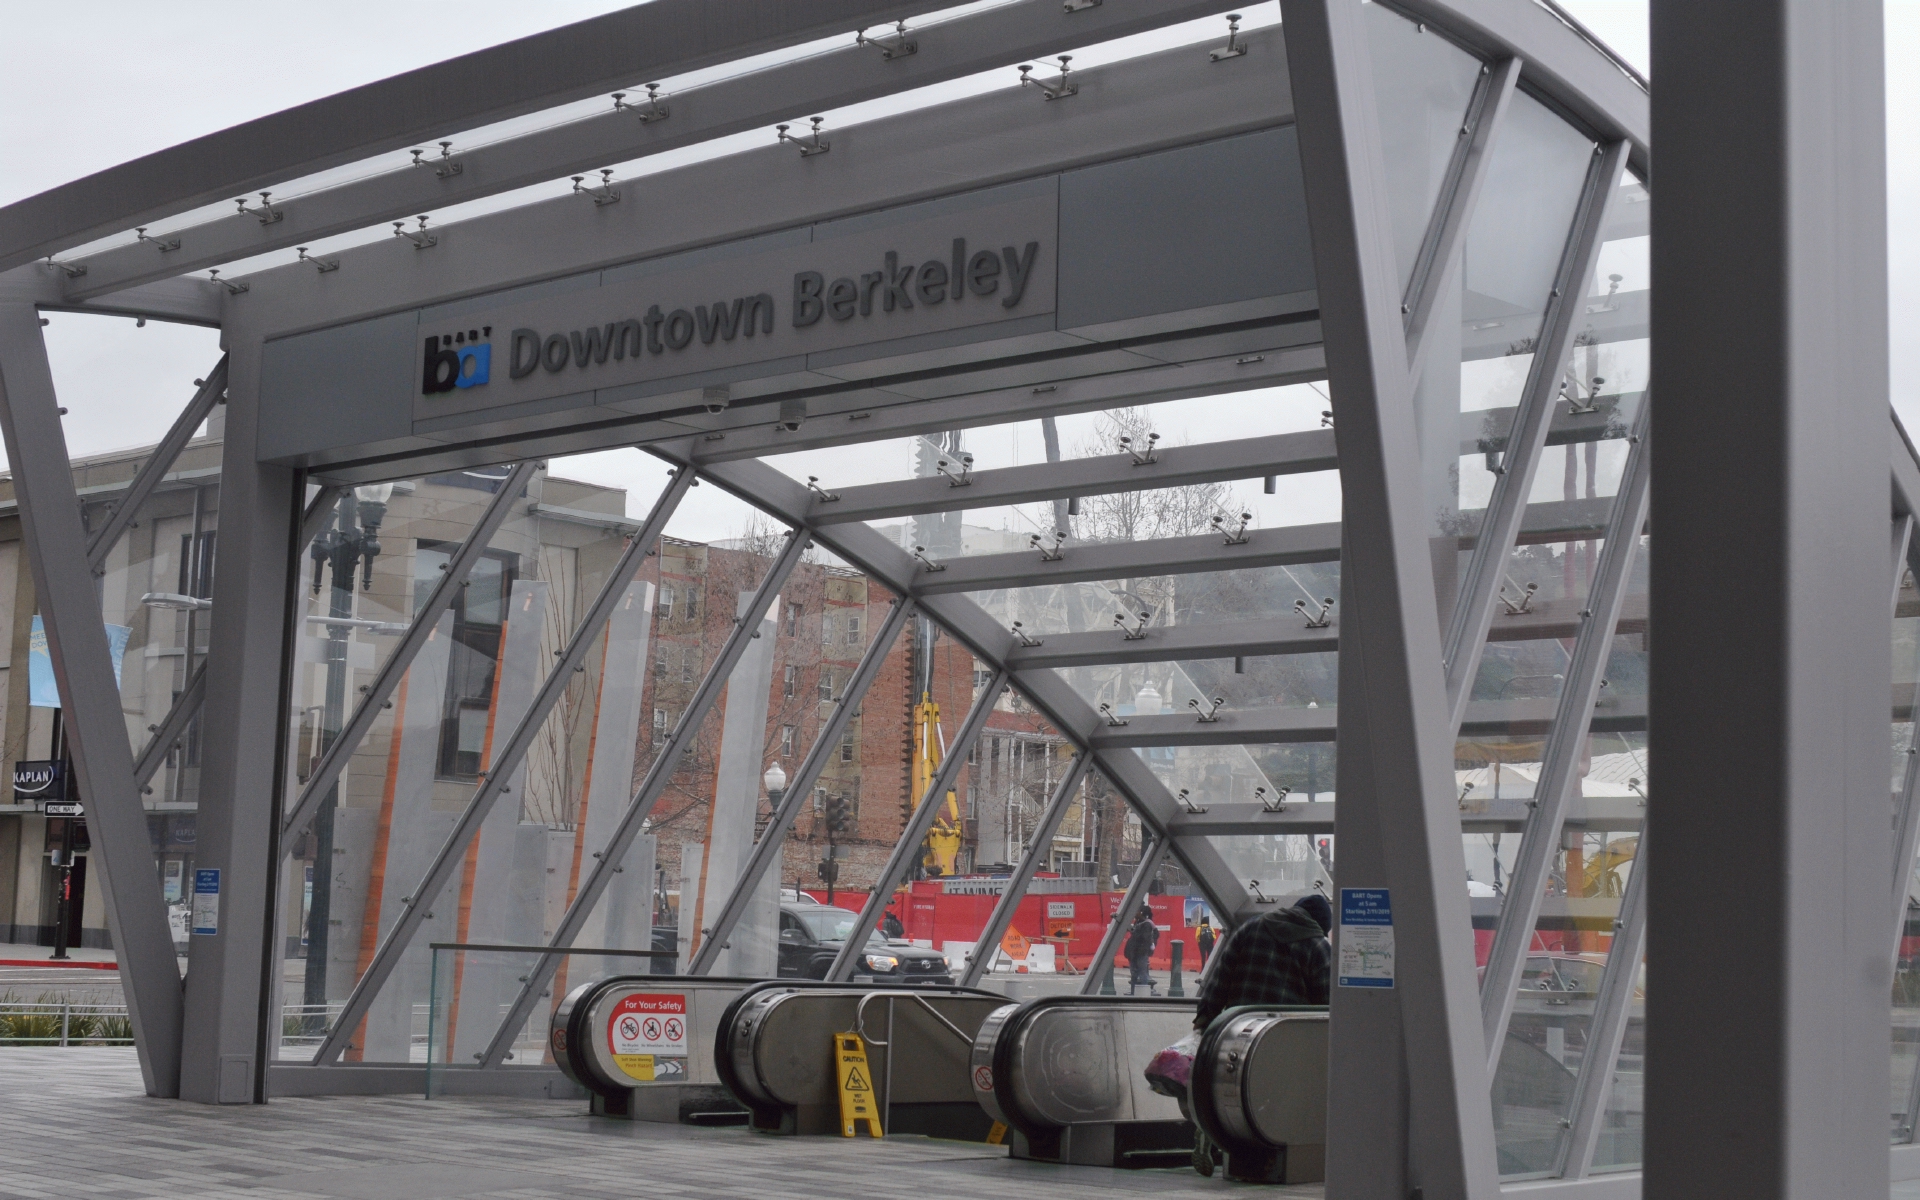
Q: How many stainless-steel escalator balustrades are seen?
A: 4